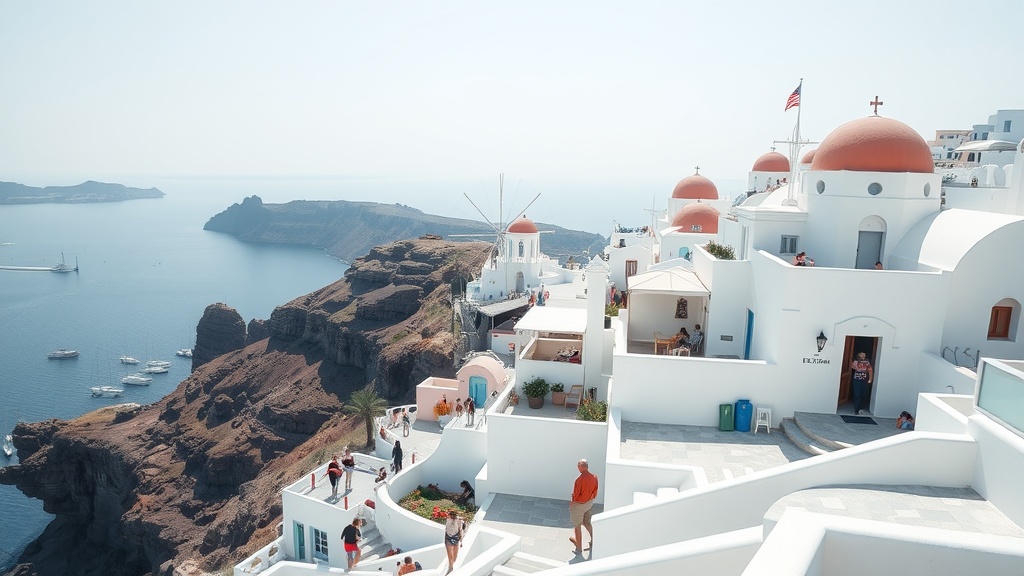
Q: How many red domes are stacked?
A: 2